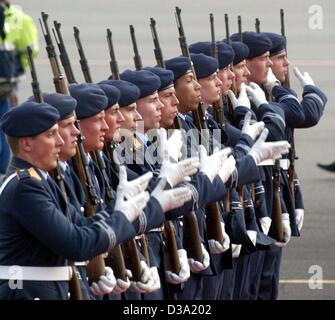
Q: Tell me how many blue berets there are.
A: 13